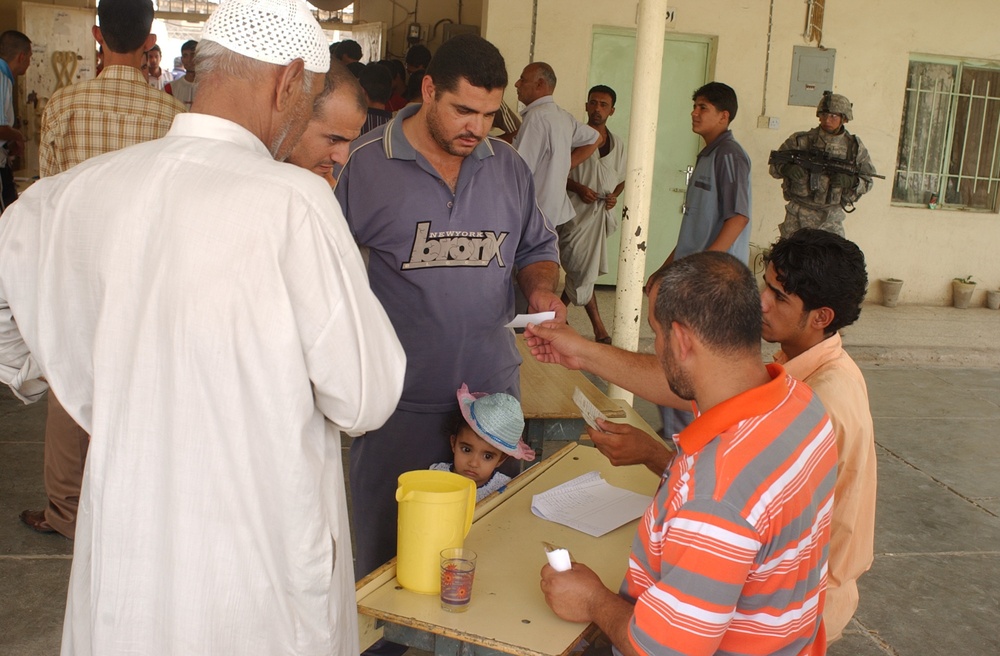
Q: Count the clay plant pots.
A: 3